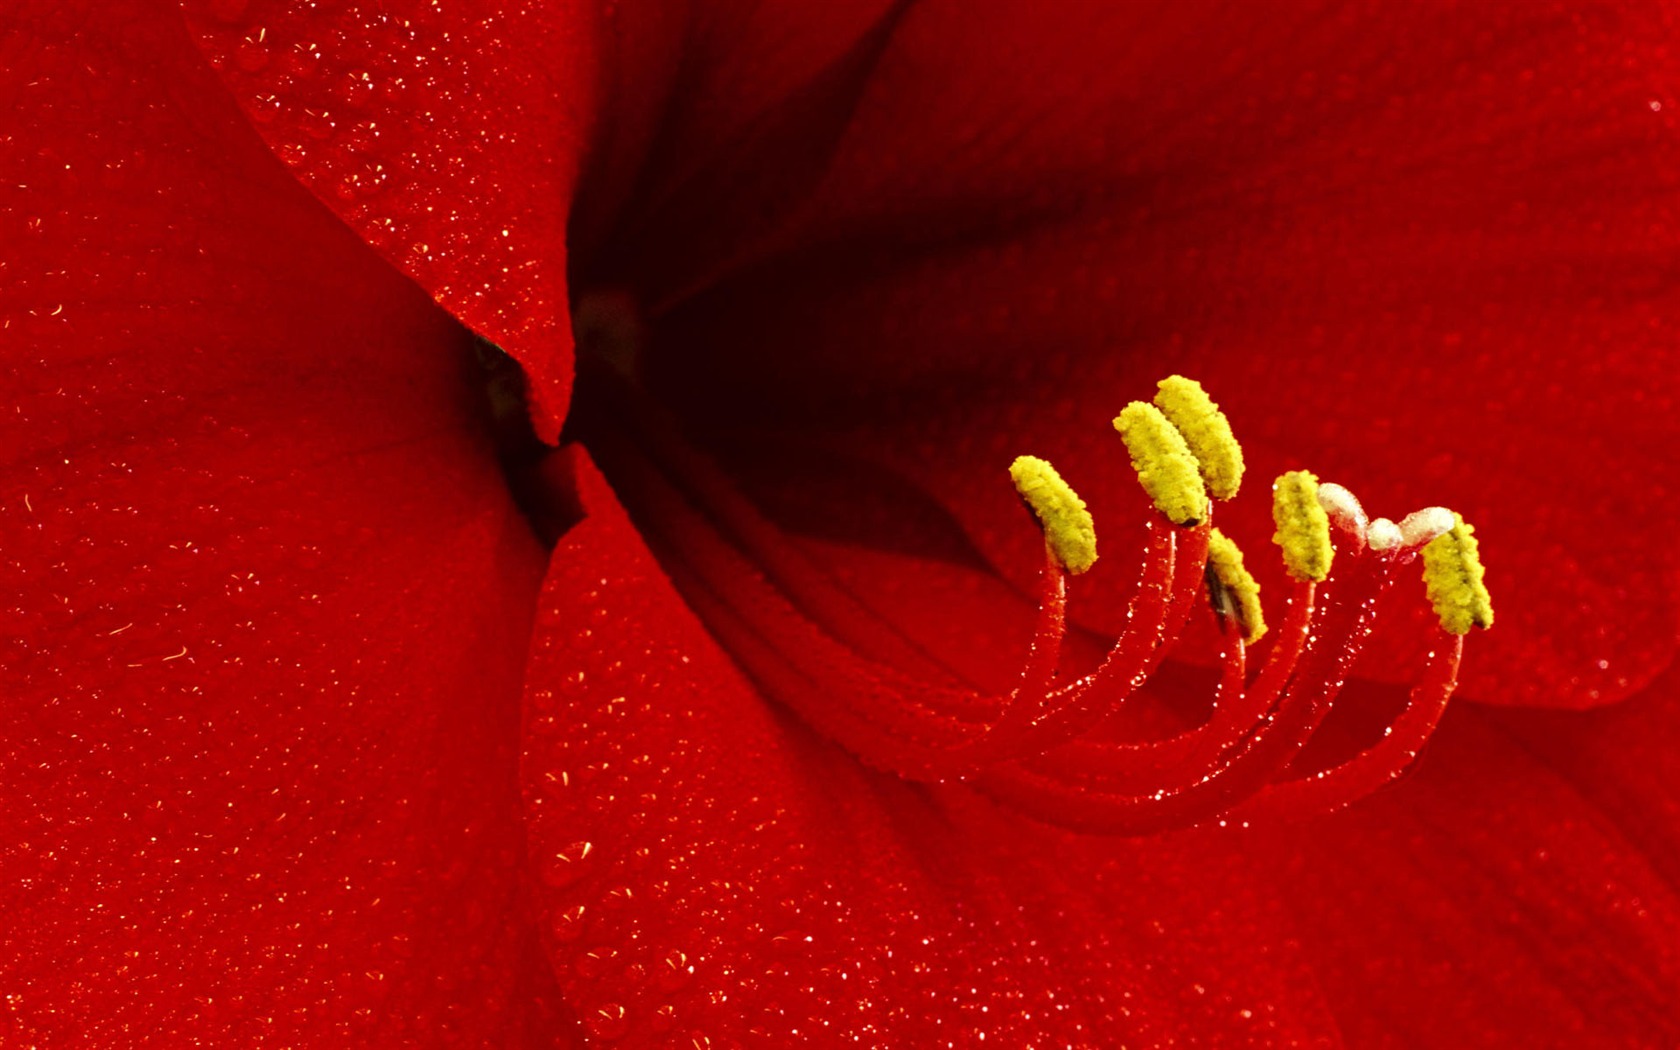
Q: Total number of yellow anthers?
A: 6